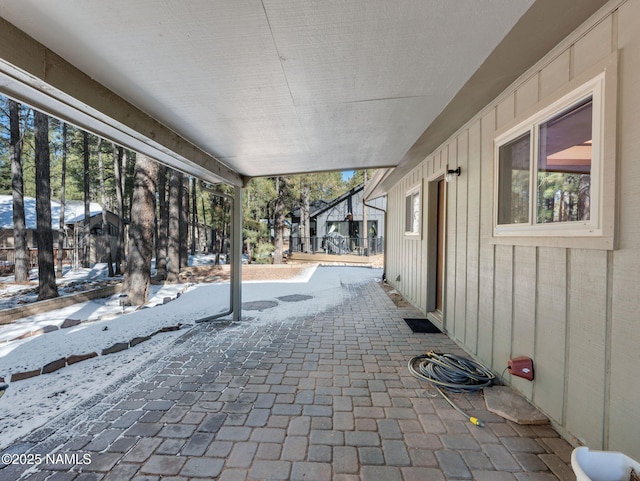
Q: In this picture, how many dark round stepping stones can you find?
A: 2